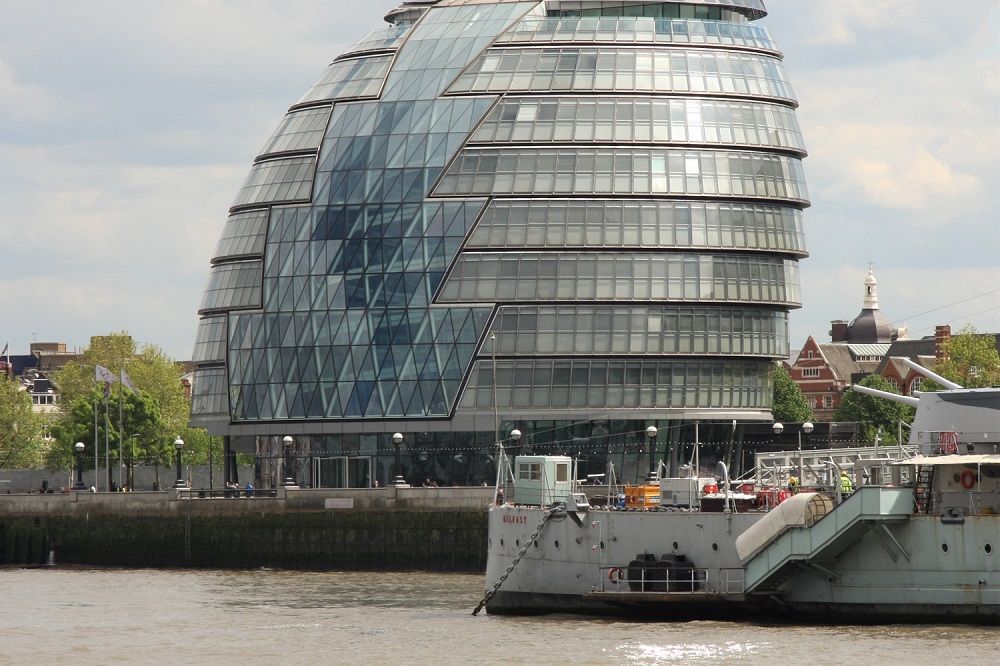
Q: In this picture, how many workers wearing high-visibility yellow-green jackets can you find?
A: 2